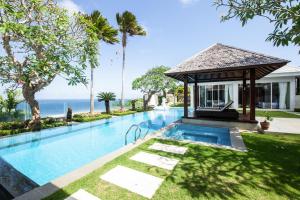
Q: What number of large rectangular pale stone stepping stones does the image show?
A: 4